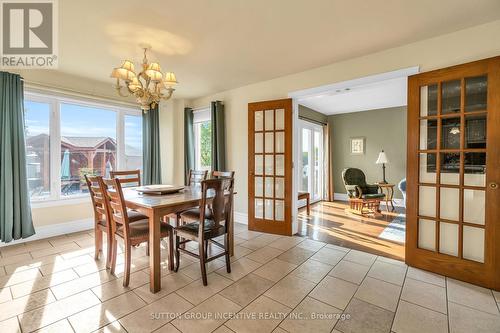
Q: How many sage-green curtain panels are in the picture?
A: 4